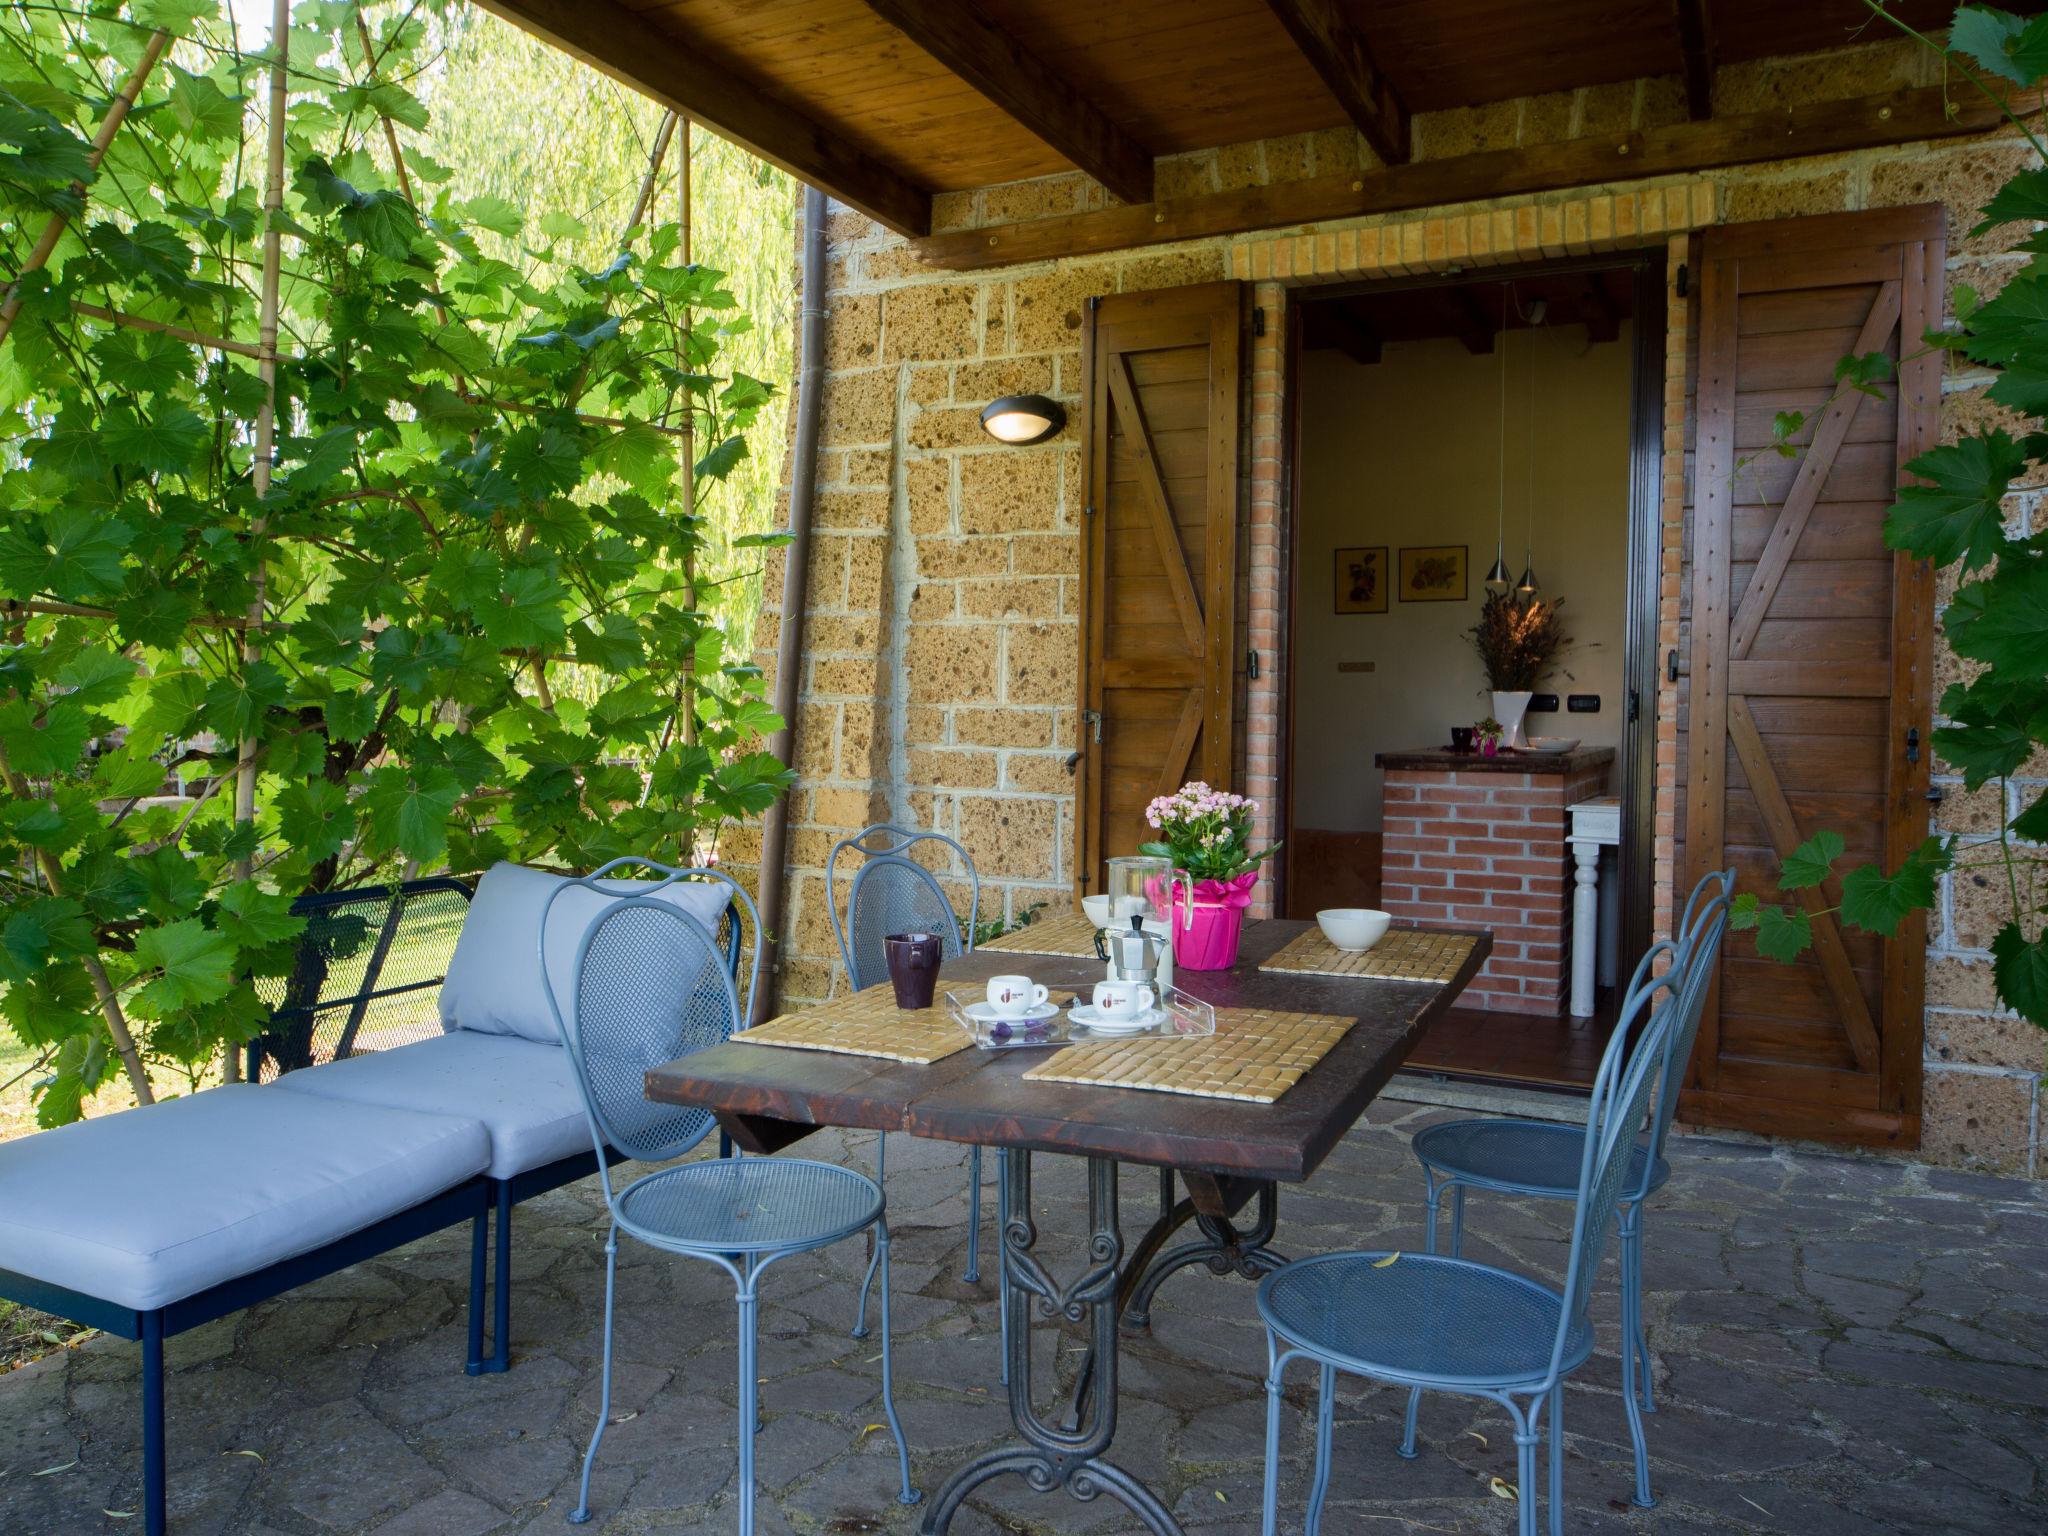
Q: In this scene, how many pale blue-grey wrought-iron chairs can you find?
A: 4